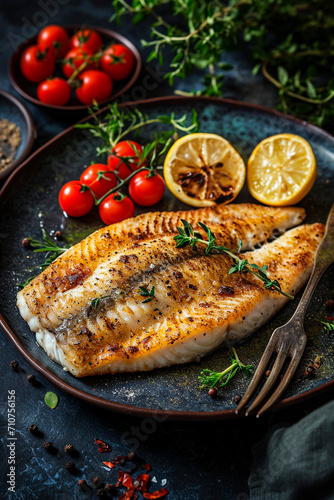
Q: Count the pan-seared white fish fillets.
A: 2